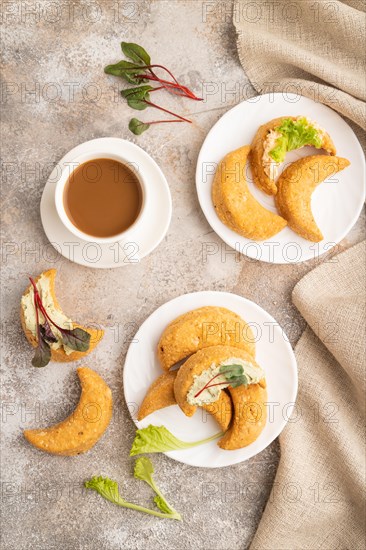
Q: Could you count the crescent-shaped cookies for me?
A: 9